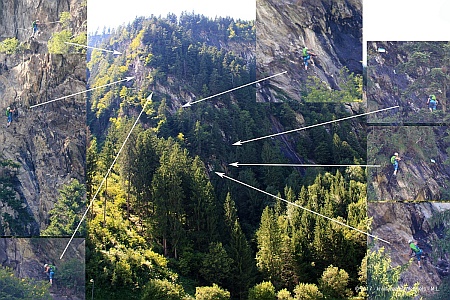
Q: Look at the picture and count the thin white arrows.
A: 7